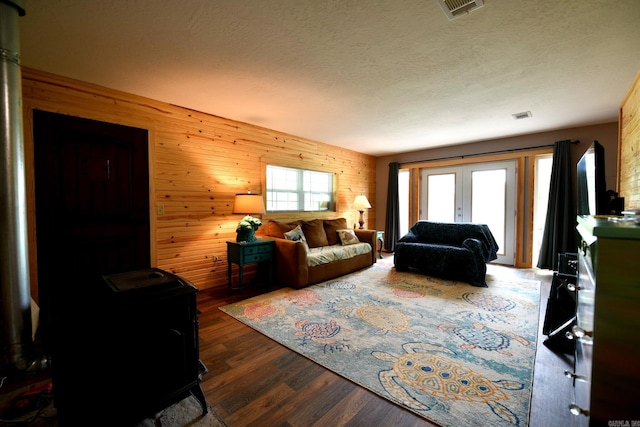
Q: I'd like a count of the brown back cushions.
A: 3